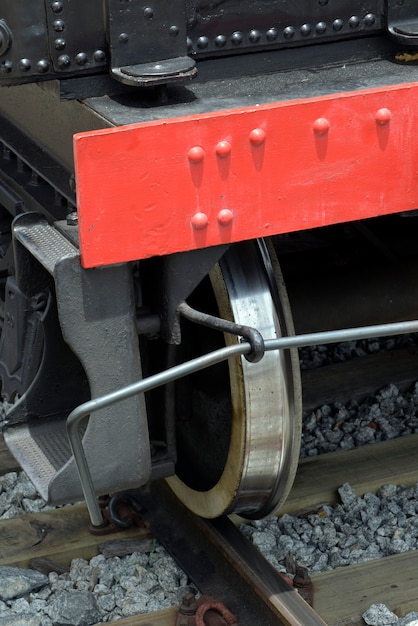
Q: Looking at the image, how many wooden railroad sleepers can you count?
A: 3